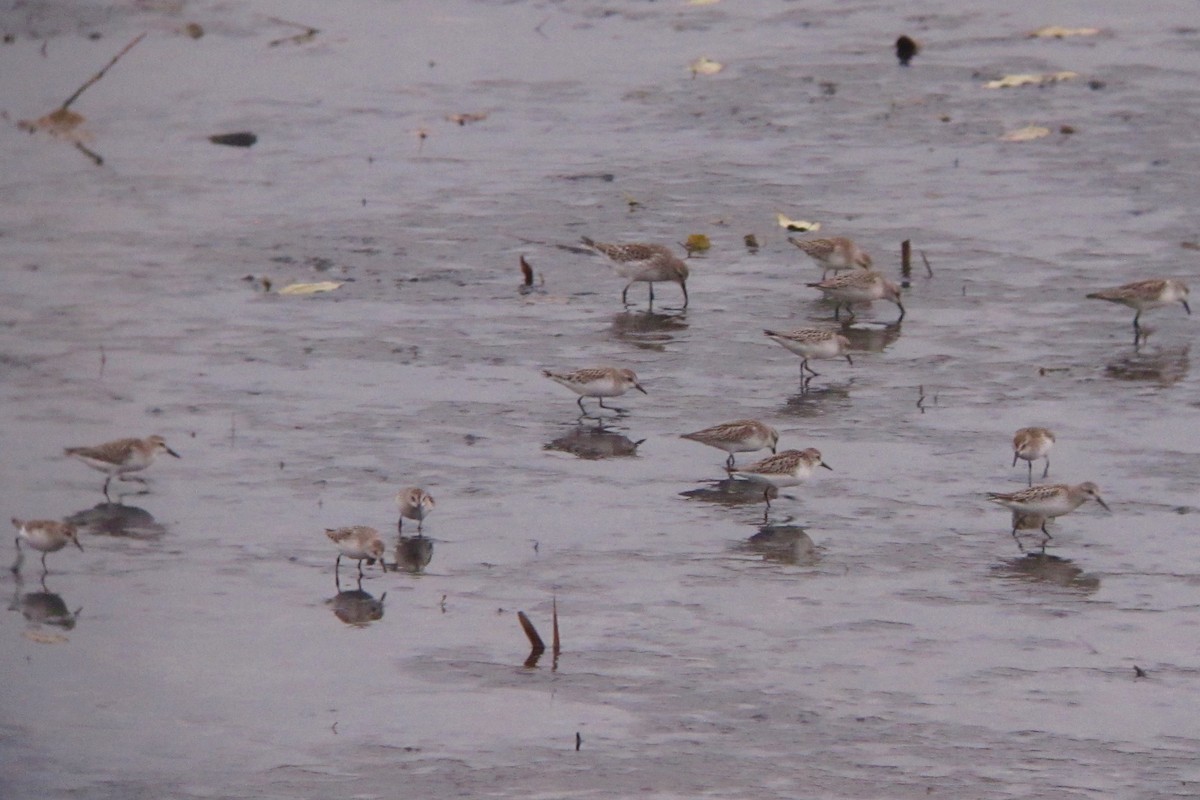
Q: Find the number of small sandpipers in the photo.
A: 14